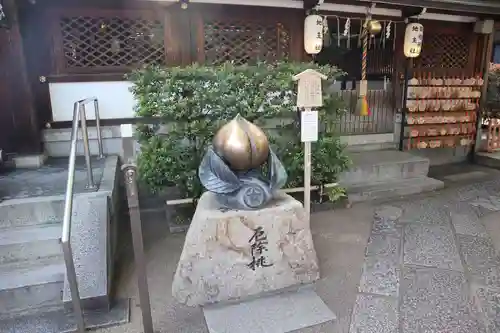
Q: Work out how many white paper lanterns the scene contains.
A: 2